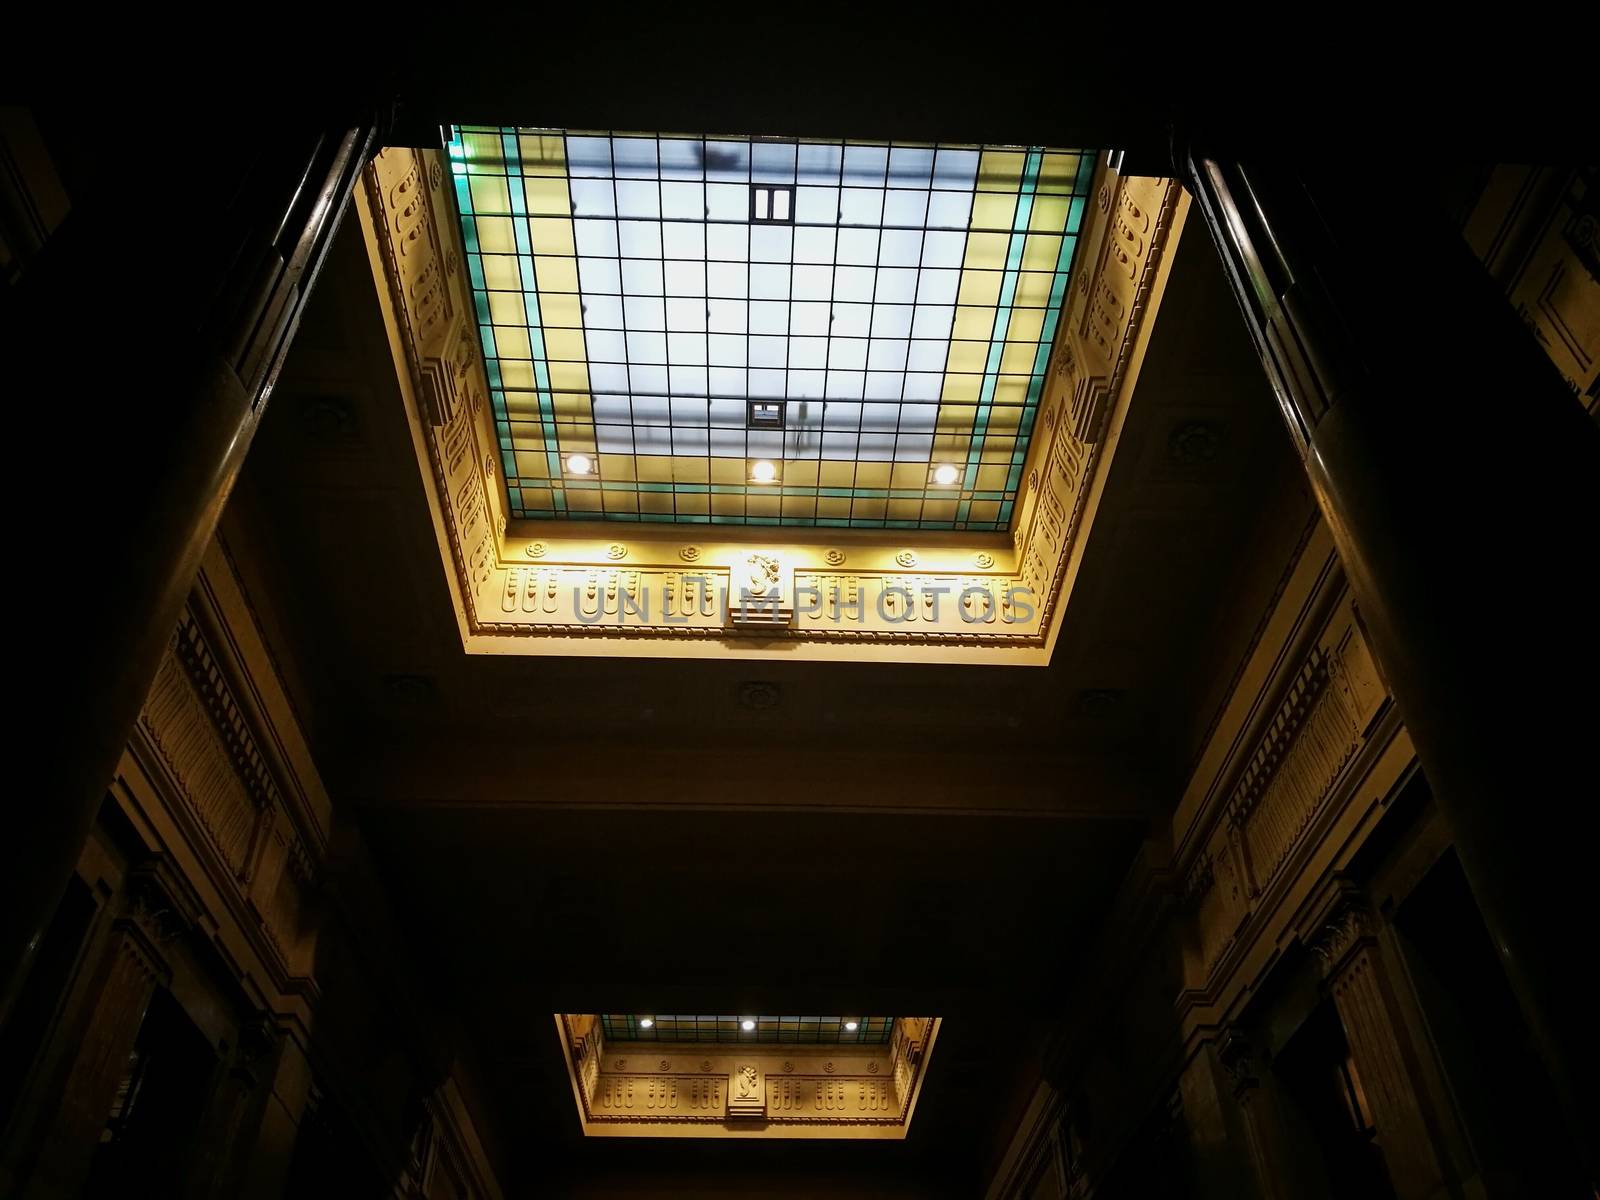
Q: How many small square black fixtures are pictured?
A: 2